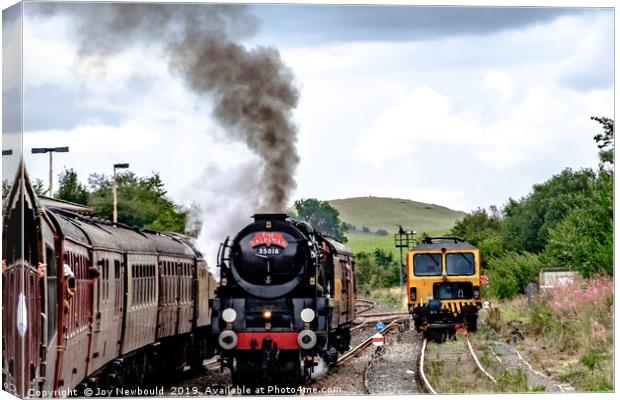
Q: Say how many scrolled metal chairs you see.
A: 0